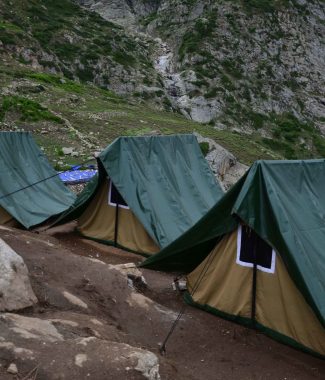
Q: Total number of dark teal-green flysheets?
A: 3